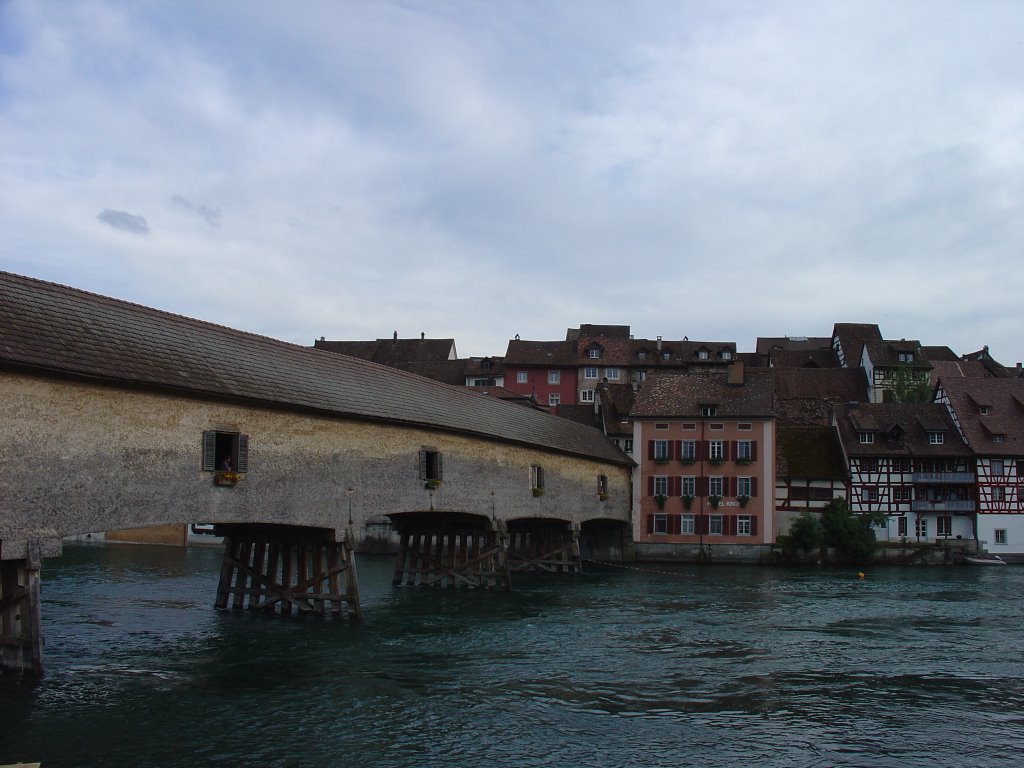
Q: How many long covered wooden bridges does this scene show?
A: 1